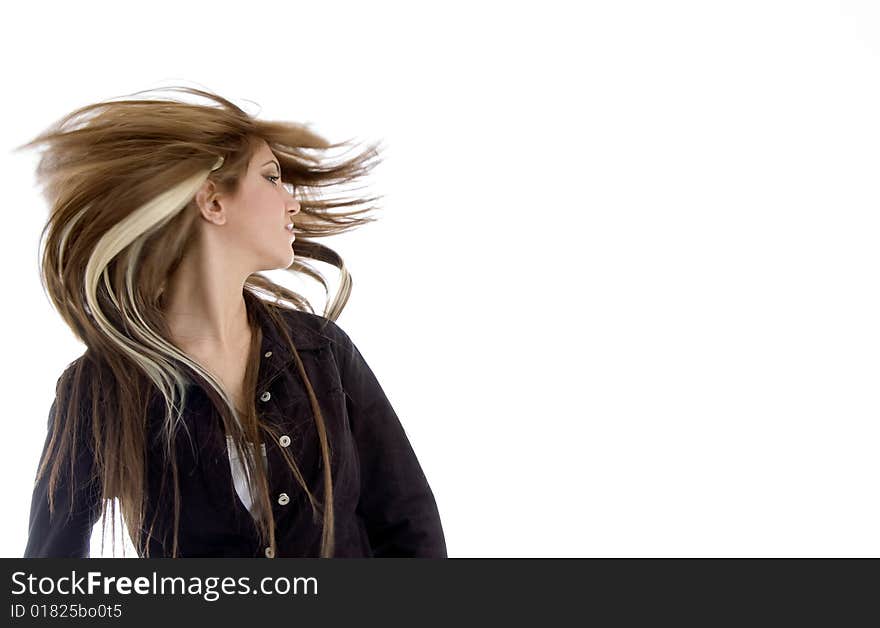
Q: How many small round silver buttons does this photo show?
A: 5